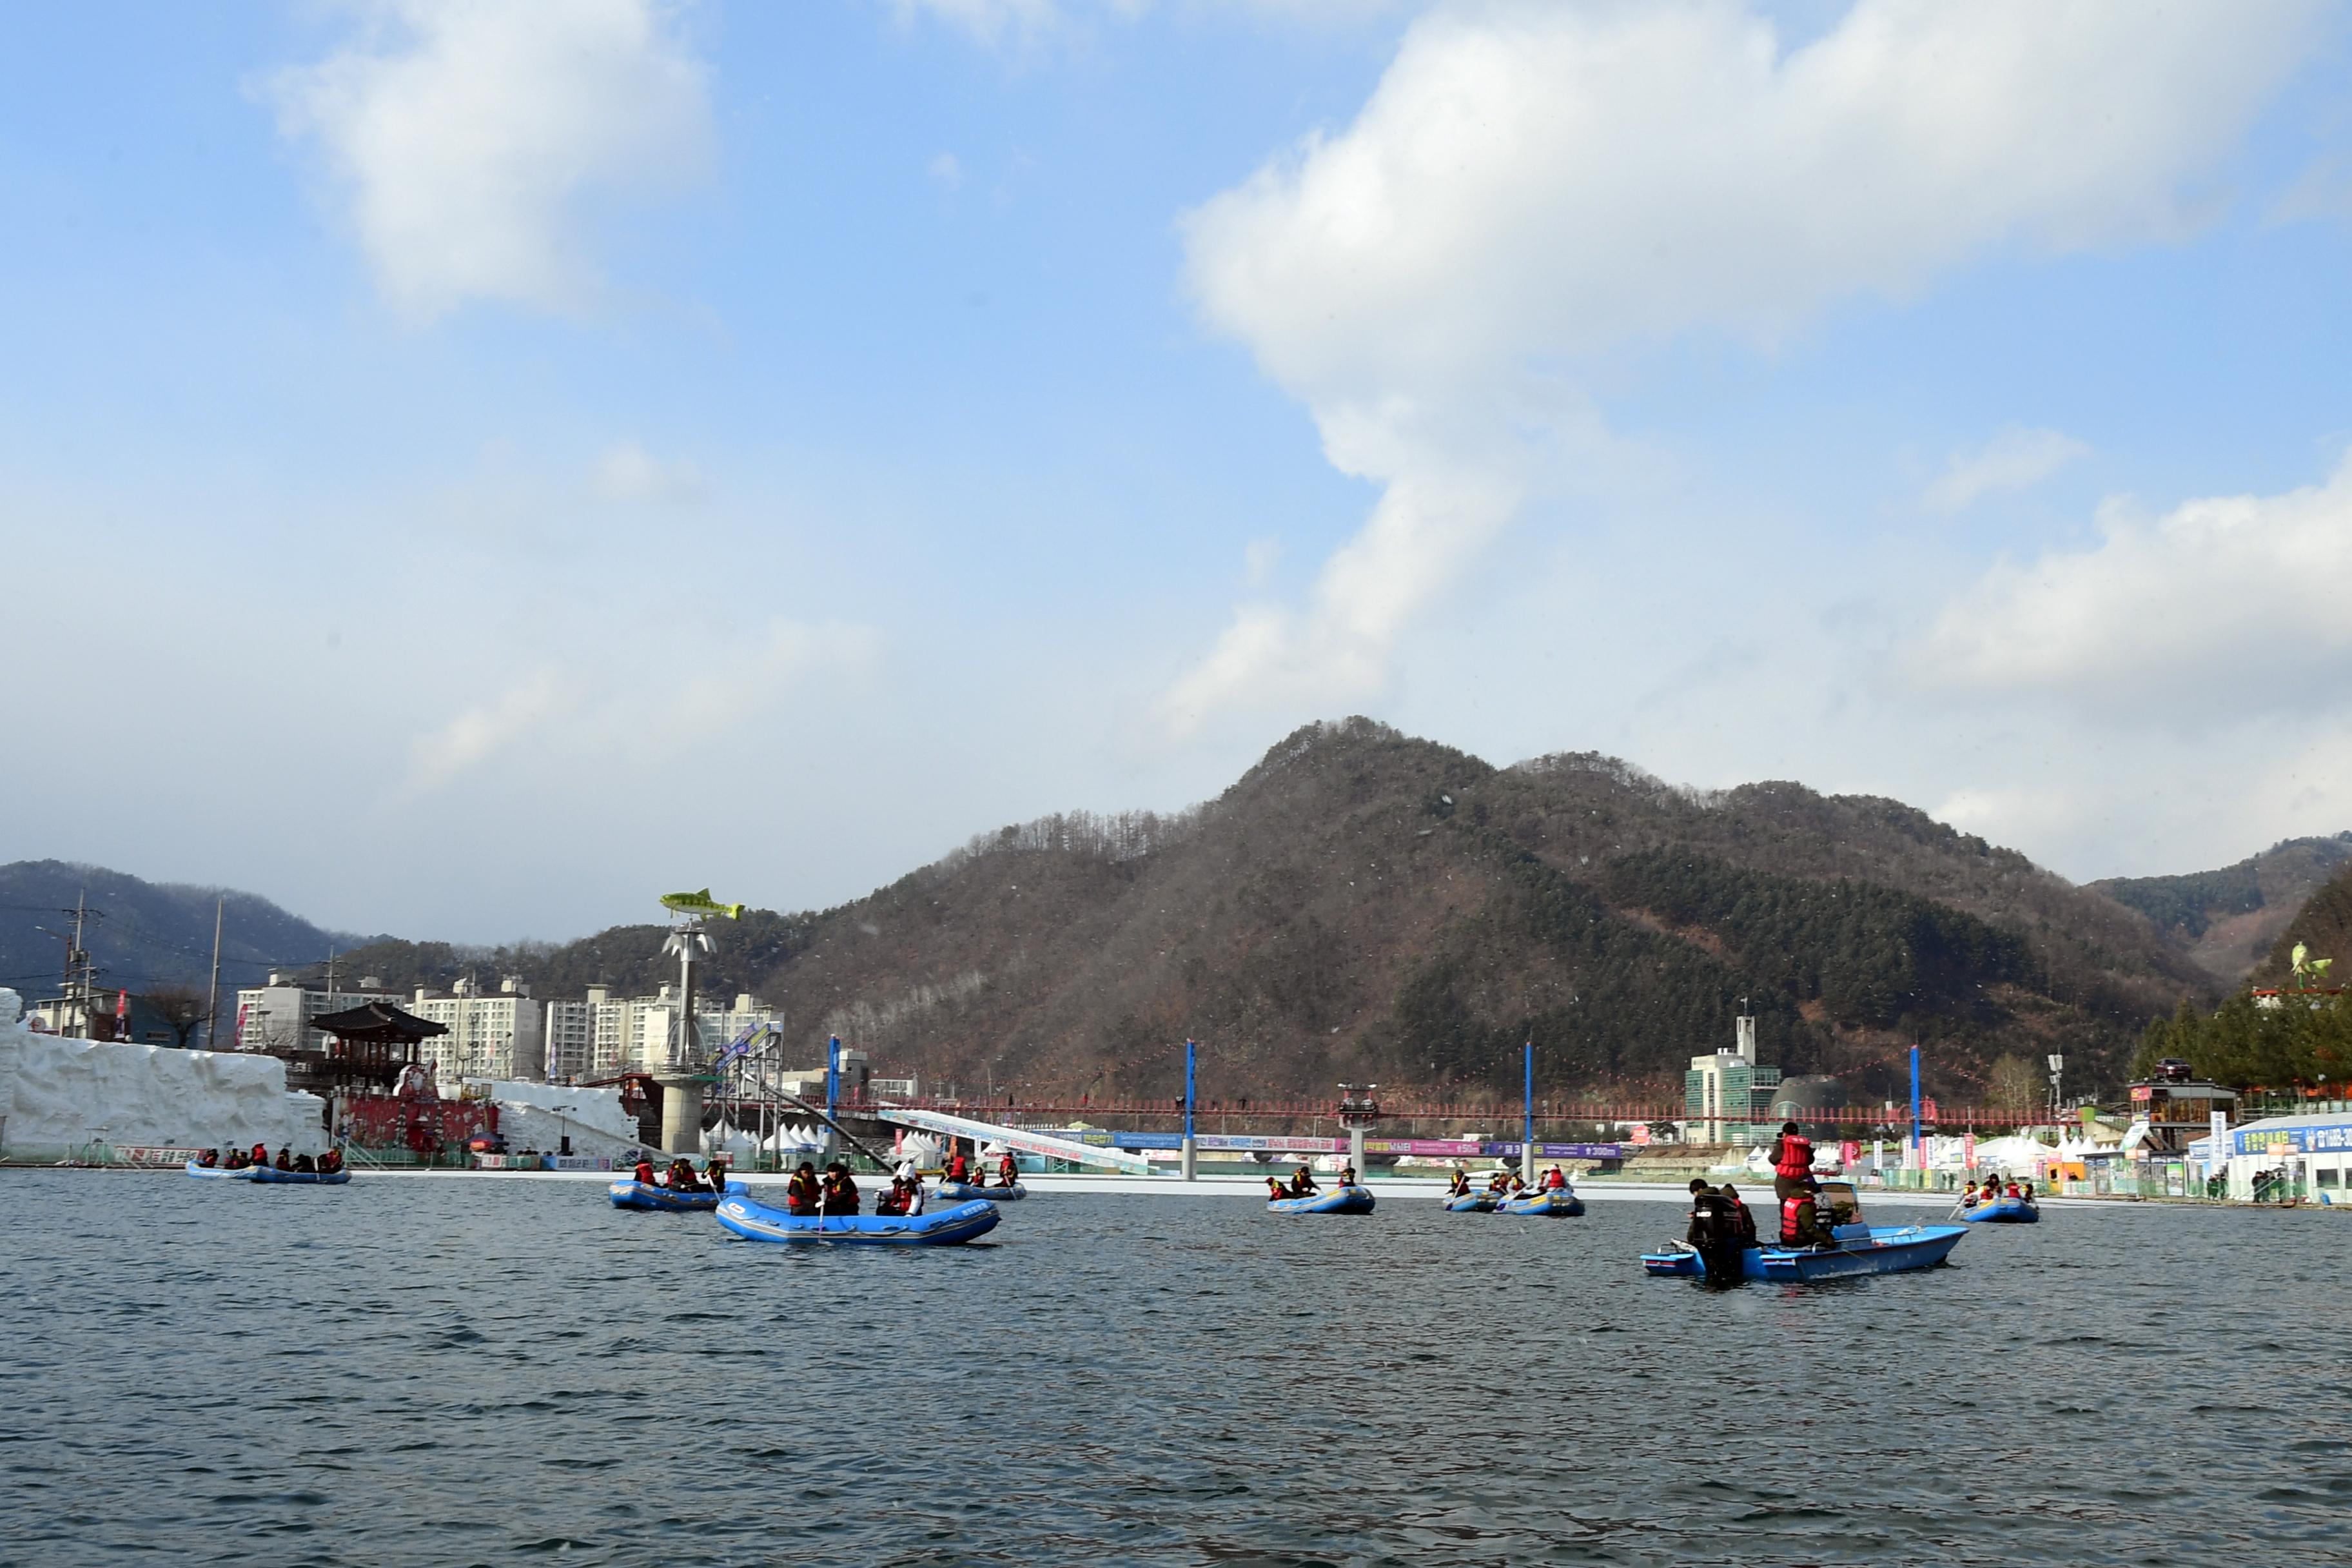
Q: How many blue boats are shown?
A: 10